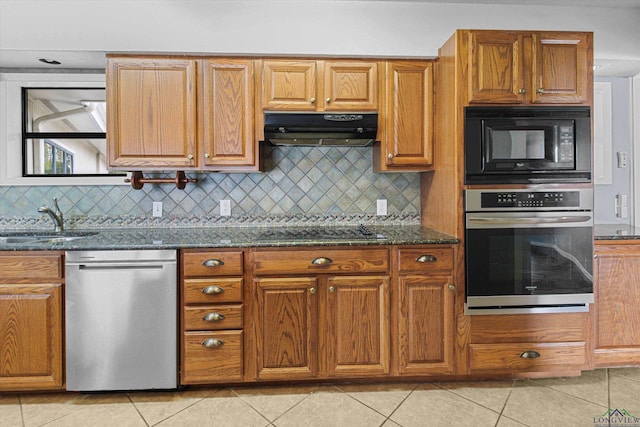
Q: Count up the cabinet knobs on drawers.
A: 7